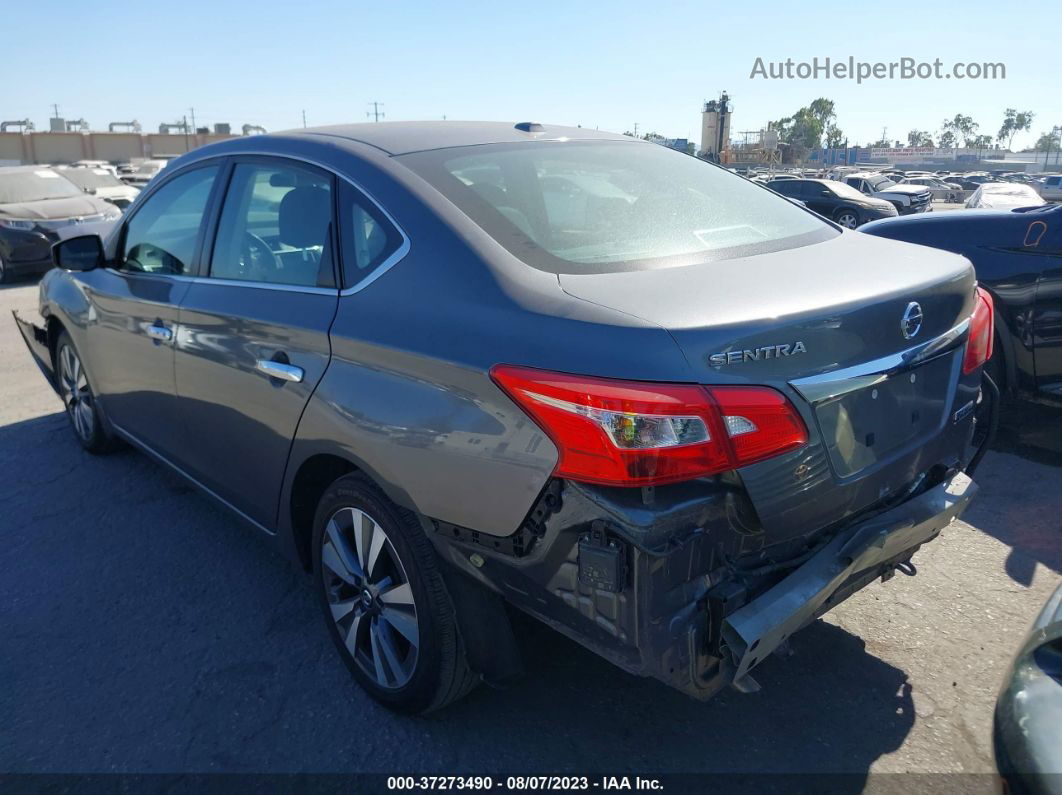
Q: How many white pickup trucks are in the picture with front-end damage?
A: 1